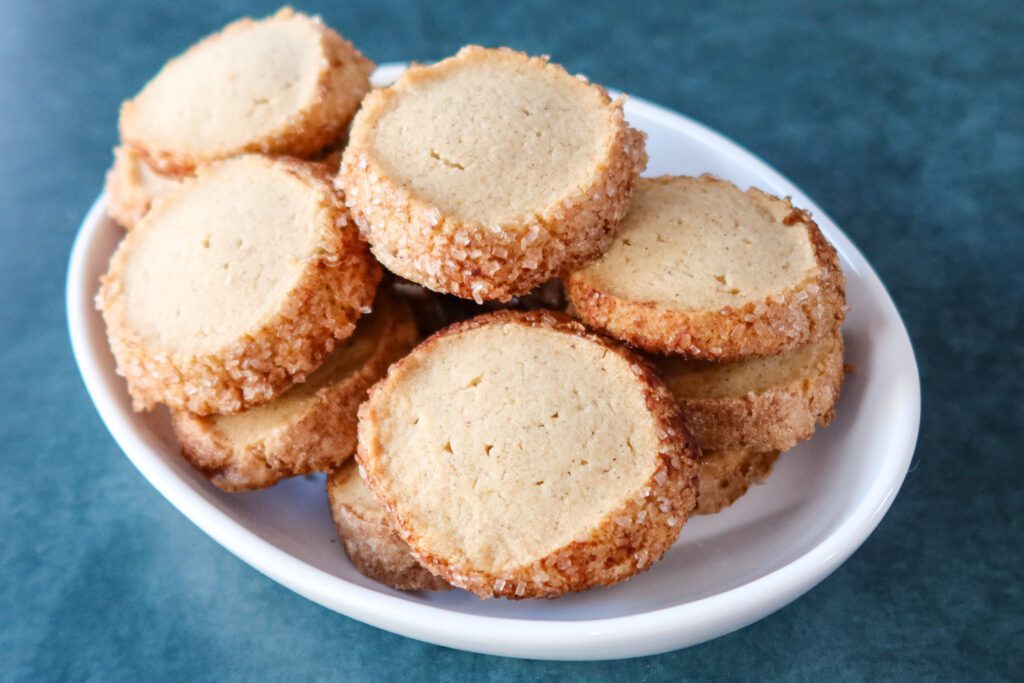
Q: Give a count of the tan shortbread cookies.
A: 10